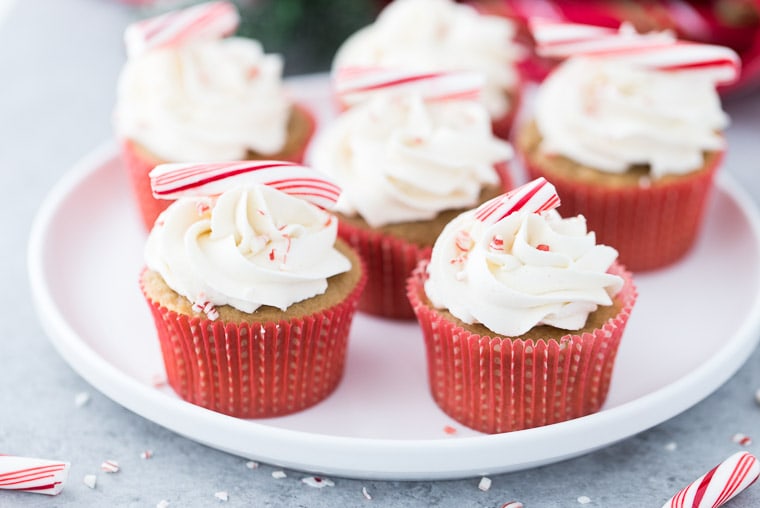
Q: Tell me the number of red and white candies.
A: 7